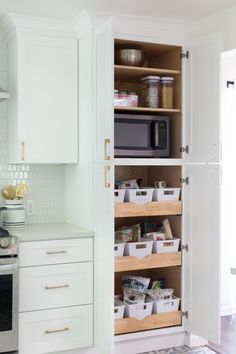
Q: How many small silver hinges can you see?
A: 5